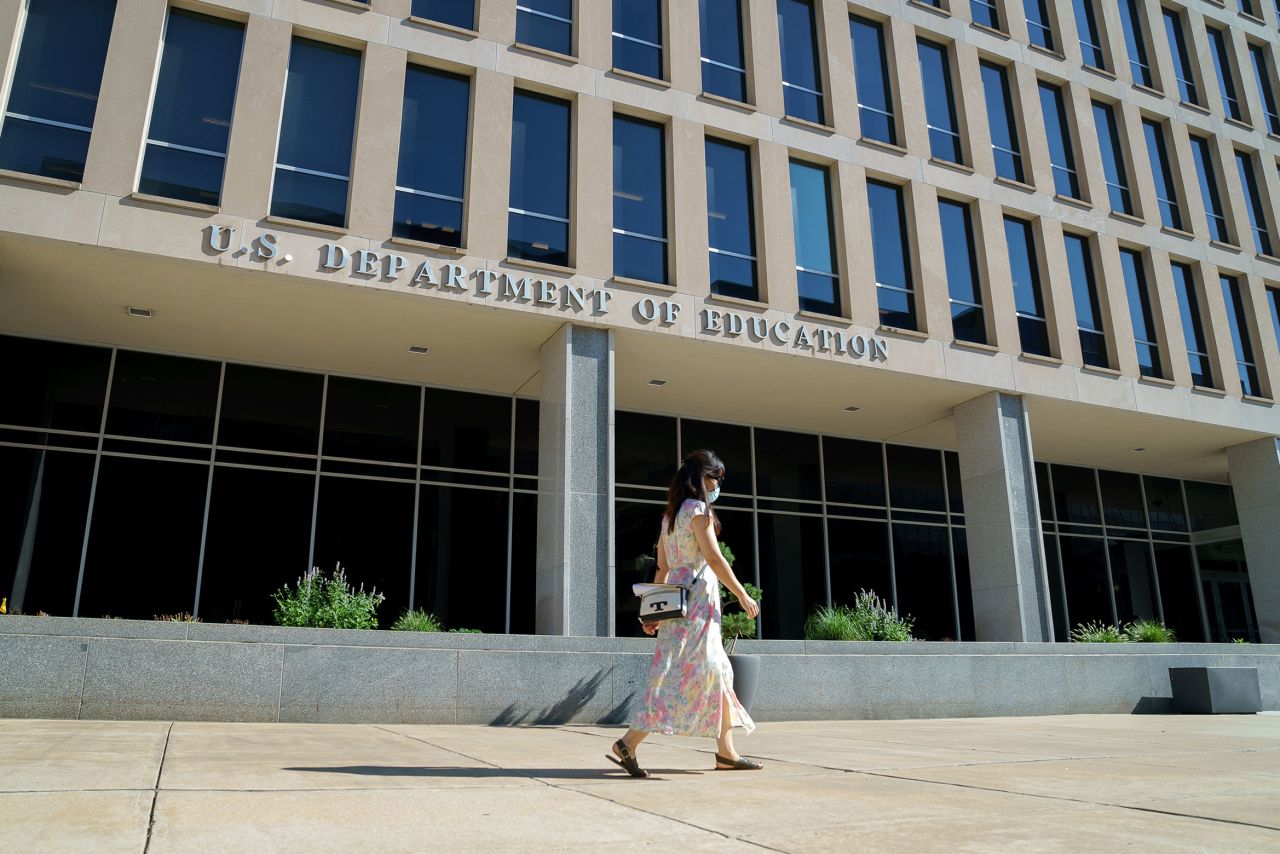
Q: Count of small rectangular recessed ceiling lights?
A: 5